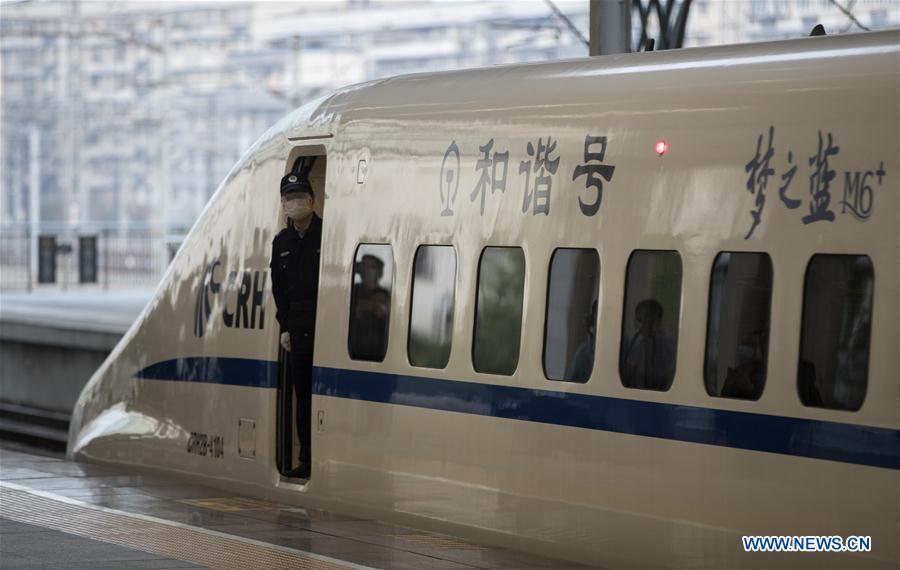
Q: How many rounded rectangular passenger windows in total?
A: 7